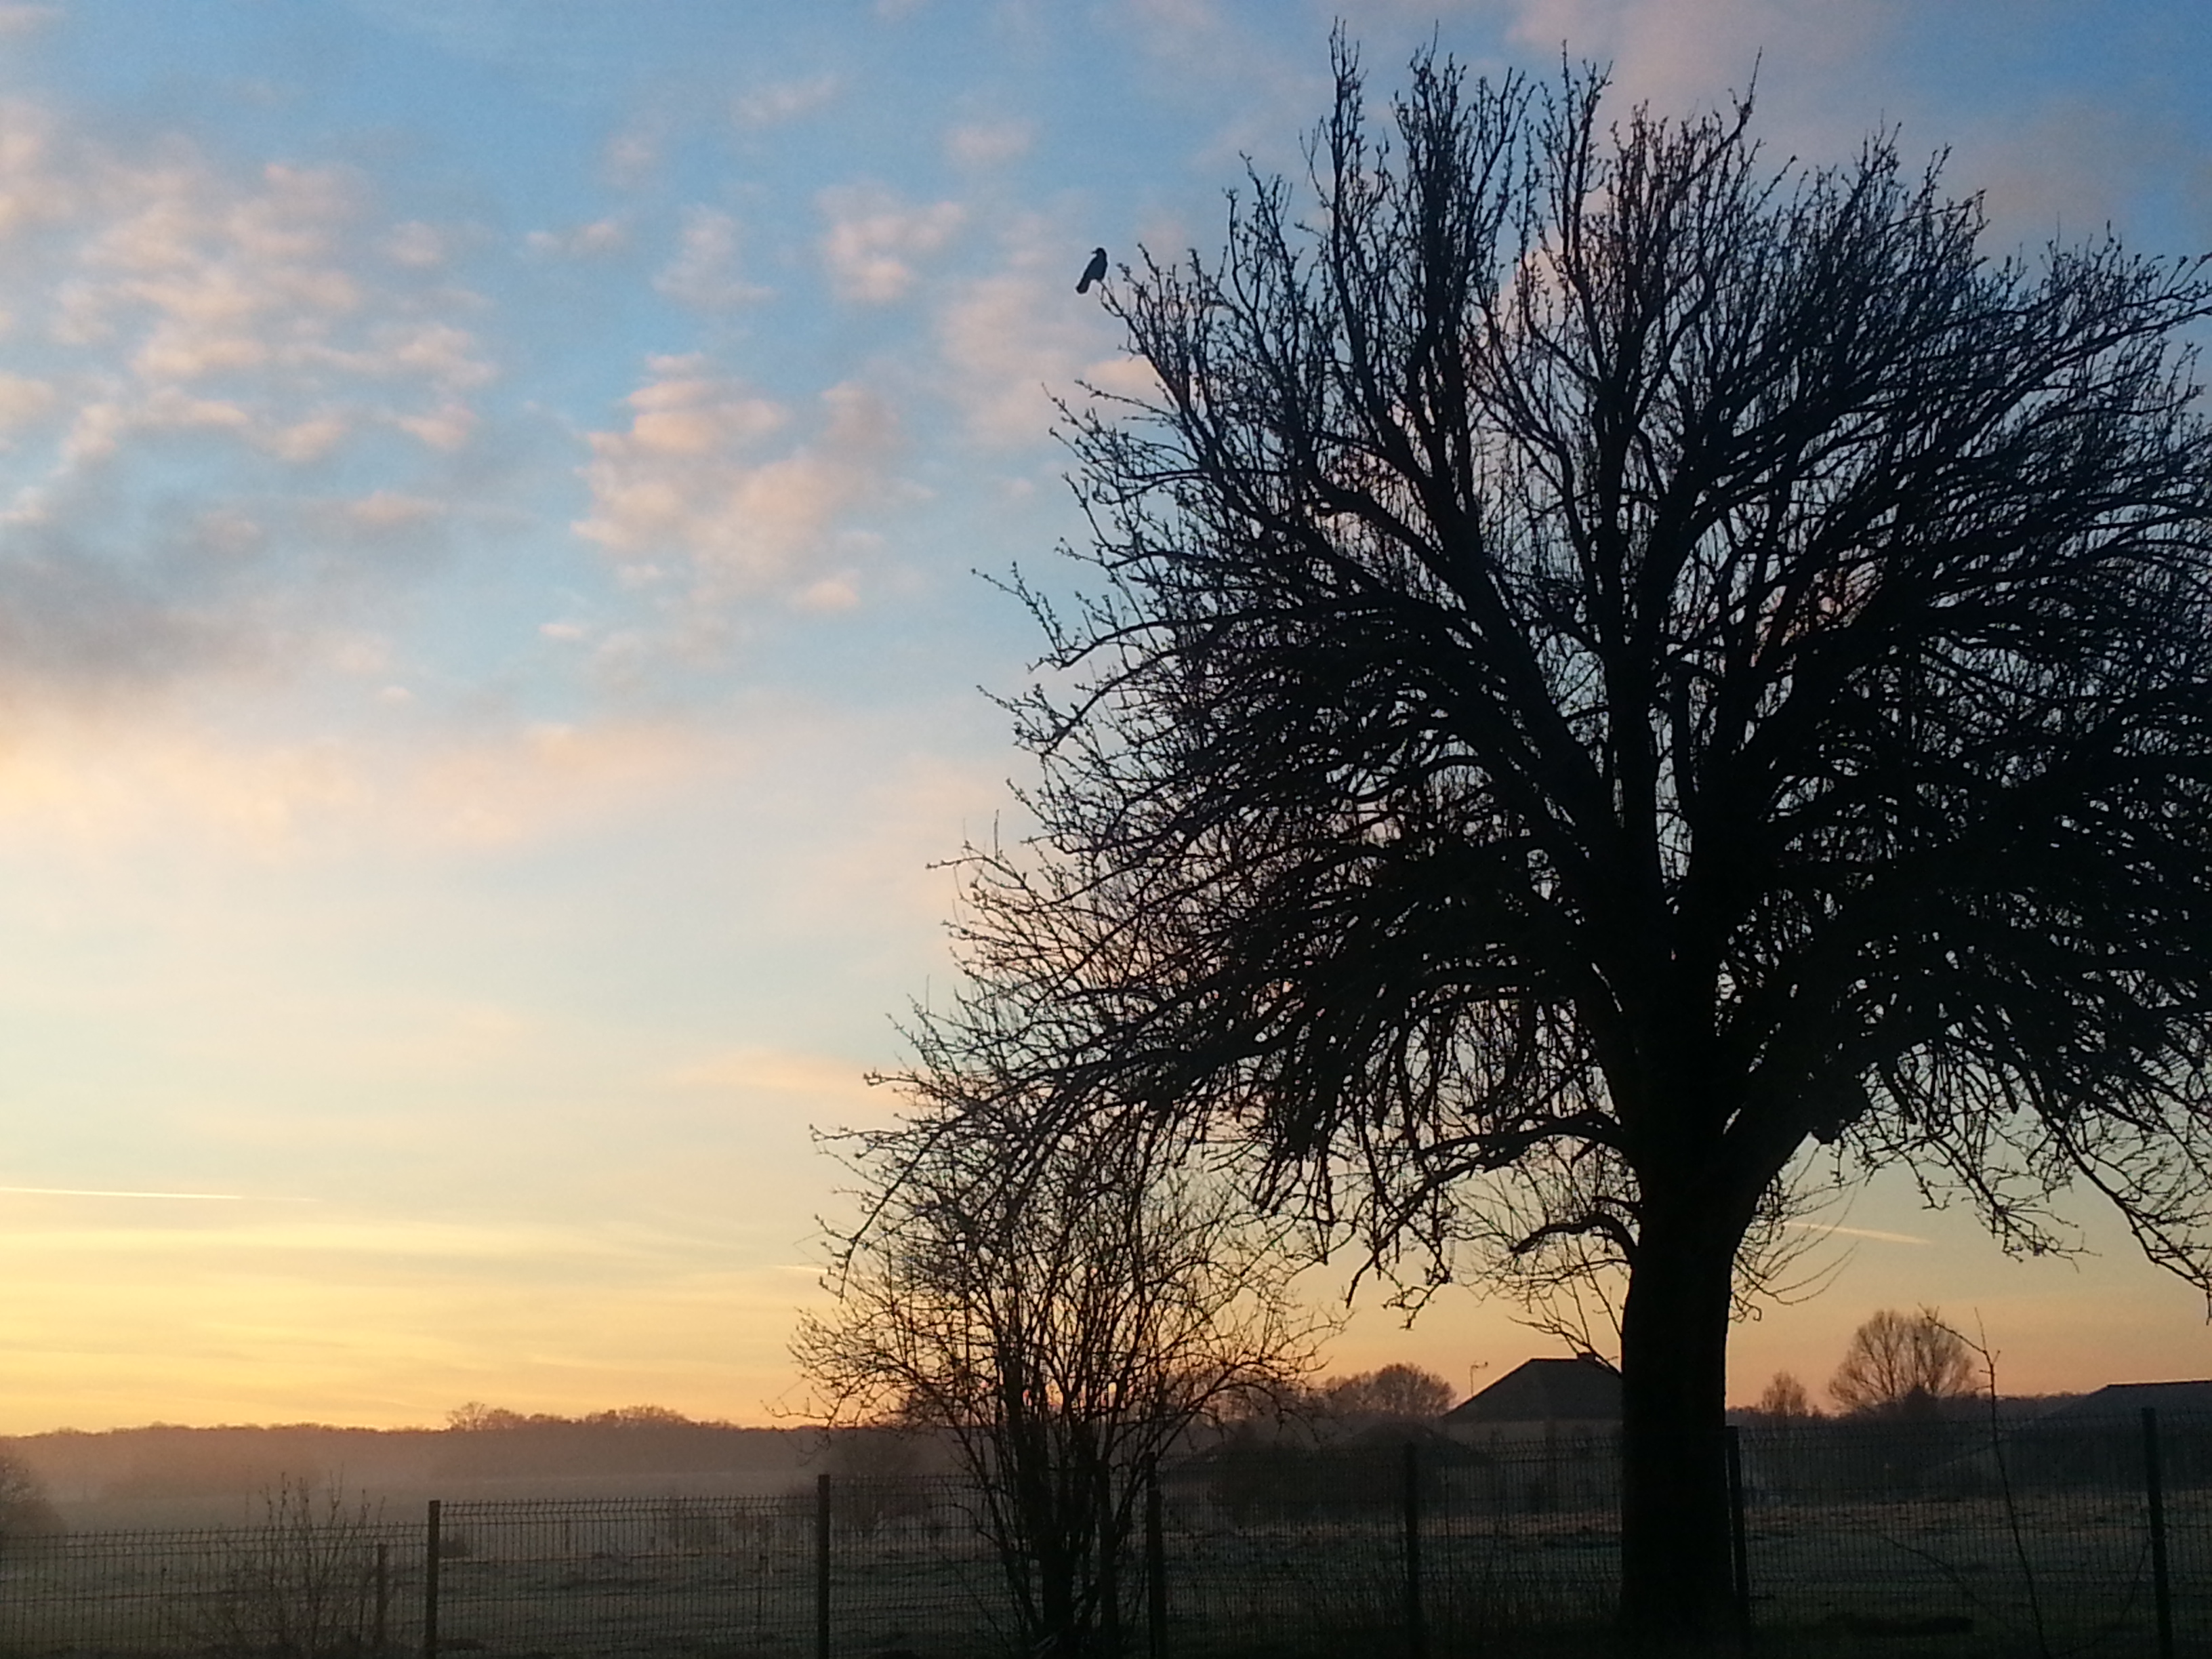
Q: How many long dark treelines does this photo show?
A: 1